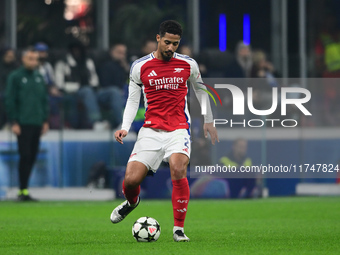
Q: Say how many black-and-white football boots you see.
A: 2